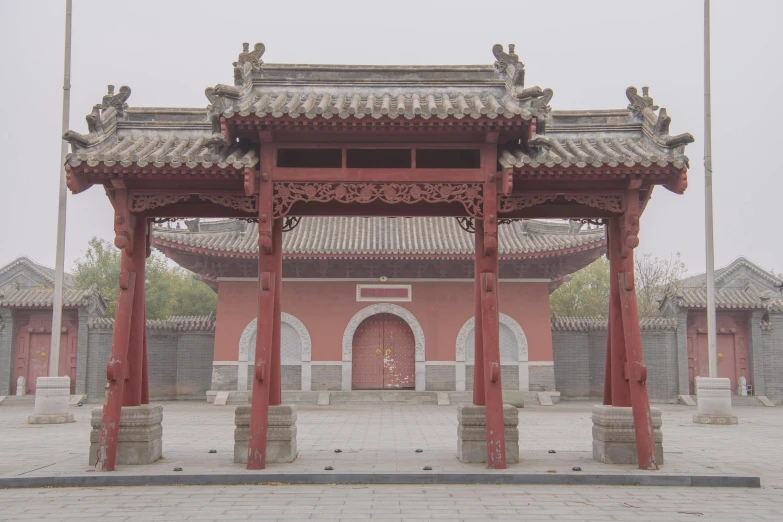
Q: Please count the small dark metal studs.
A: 8